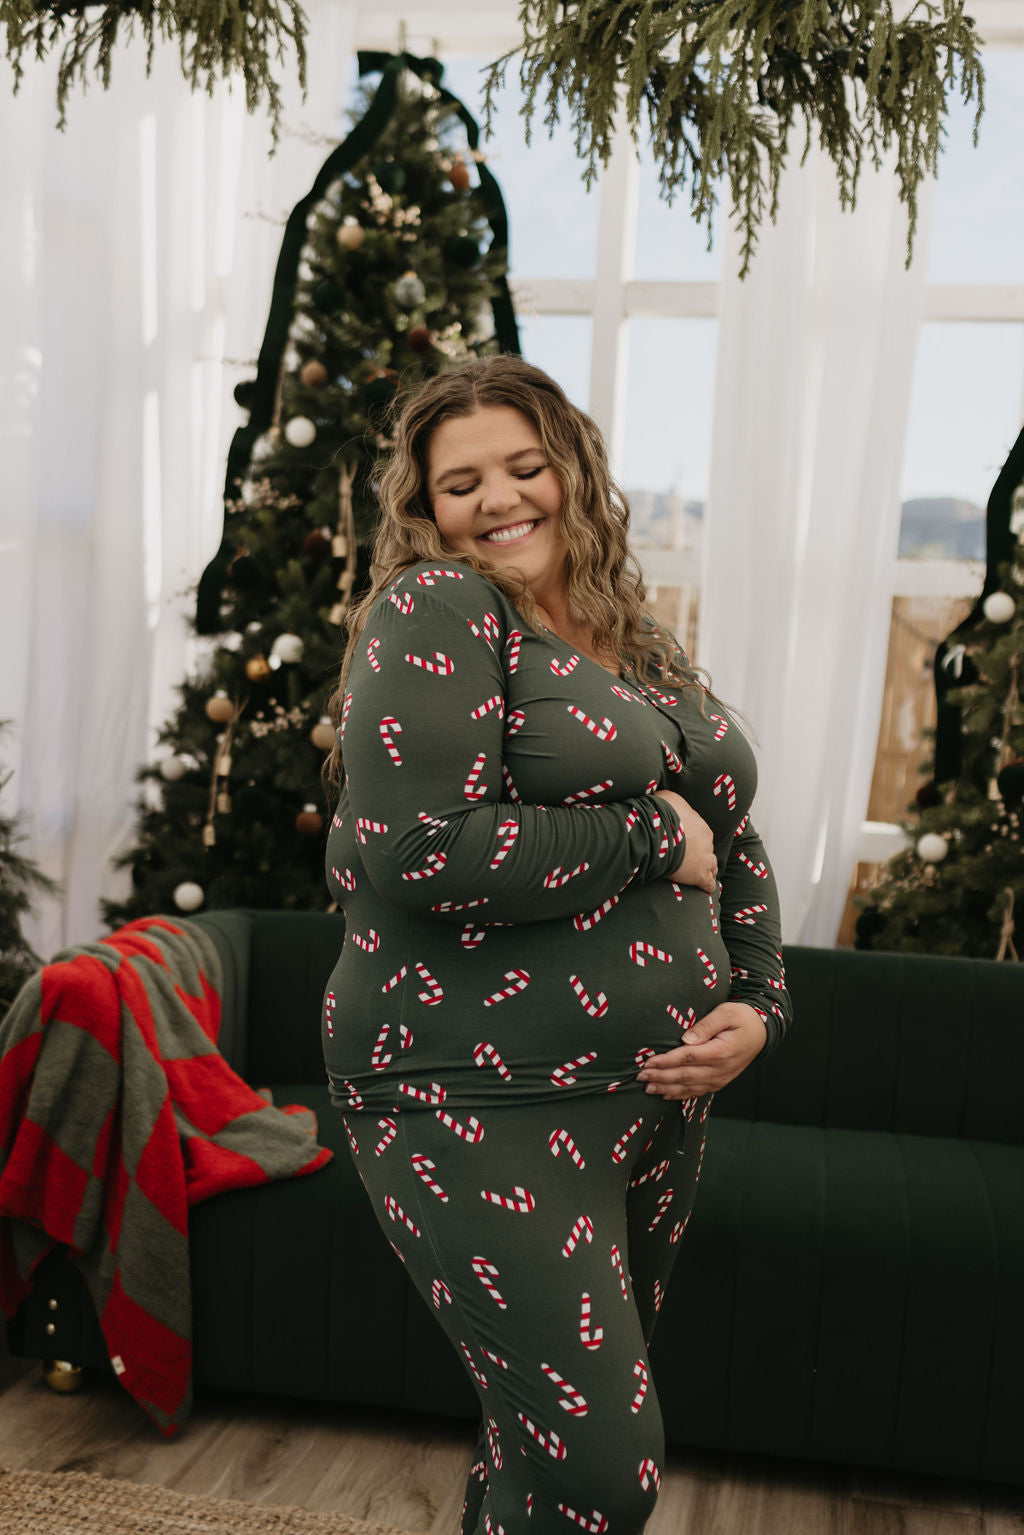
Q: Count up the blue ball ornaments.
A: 0